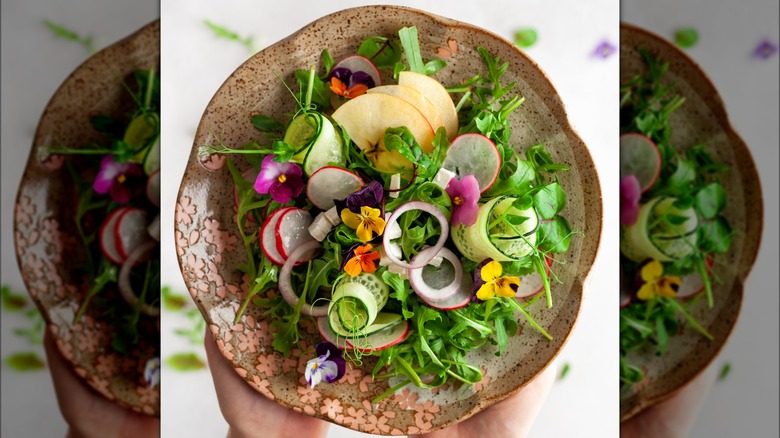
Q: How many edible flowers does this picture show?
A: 7